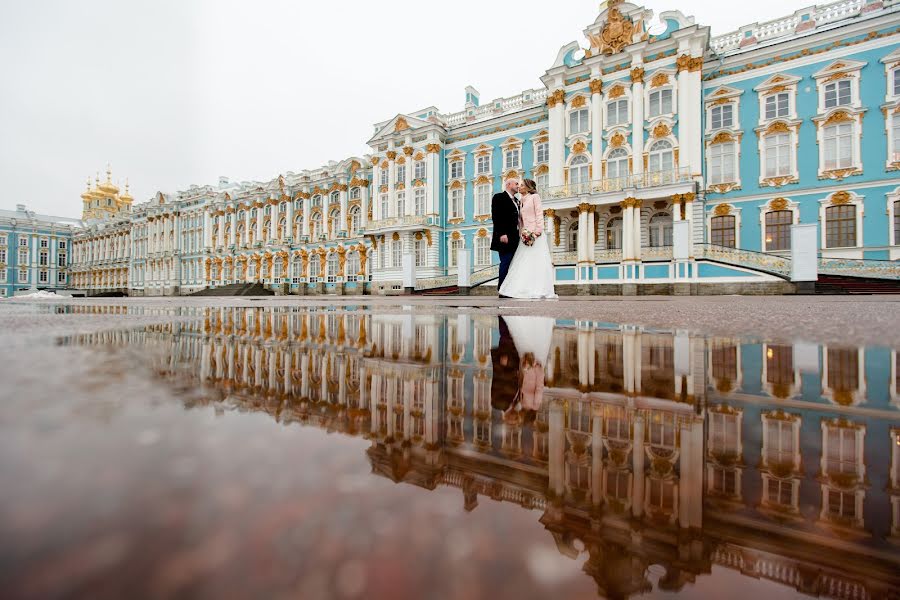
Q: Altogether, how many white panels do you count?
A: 4